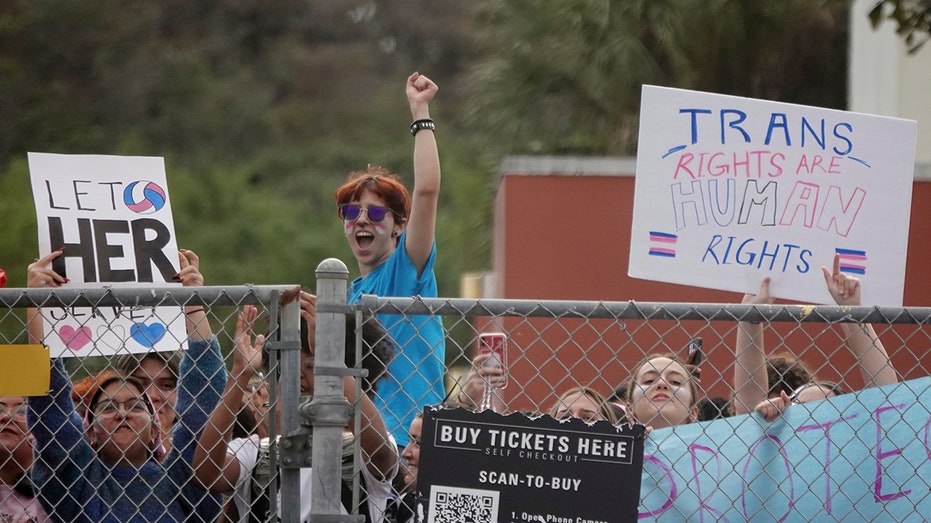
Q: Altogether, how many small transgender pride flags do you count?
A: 2